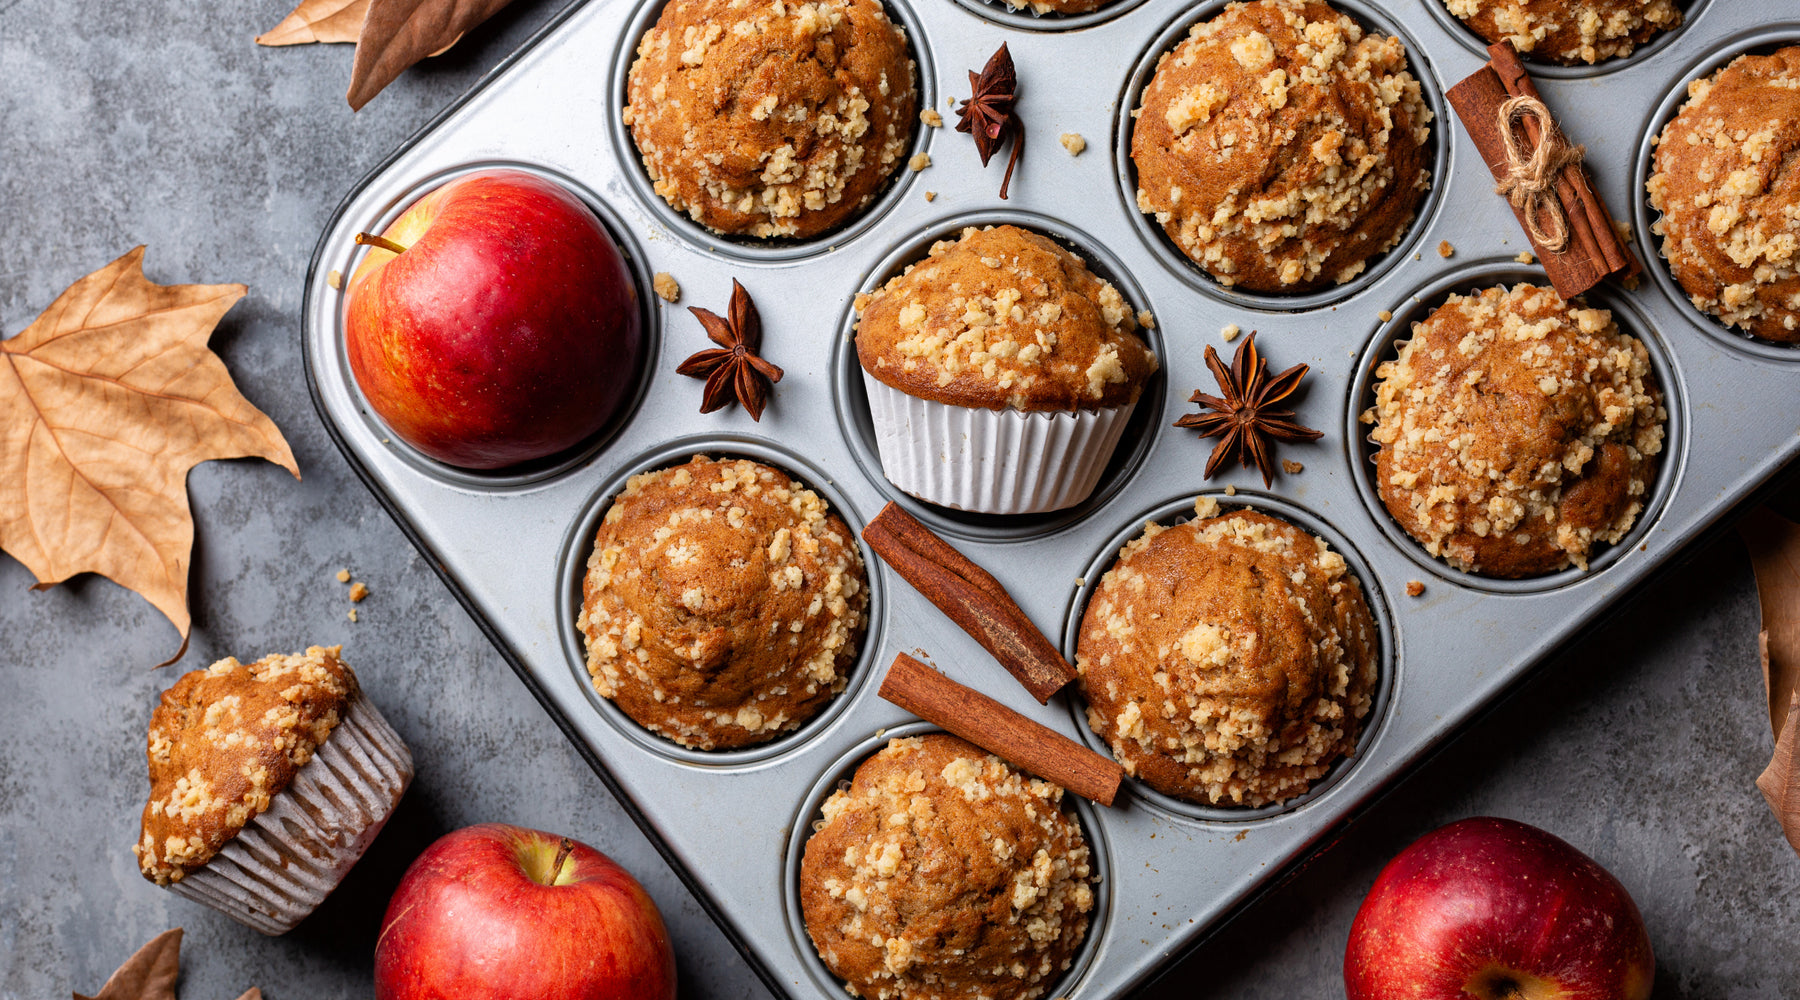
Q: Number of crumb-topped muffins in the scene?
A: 11